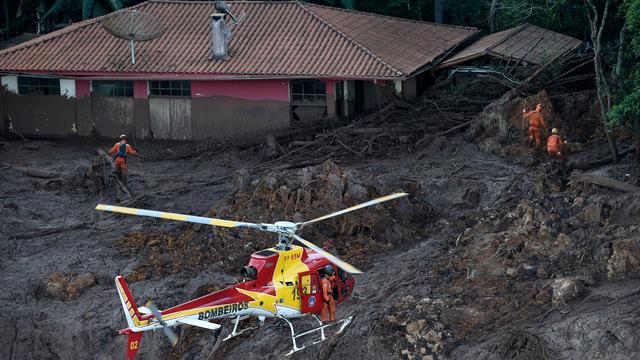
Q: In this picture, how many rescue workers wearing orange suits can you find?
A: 4